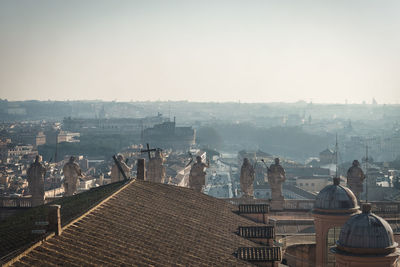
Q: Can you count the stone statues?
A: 8